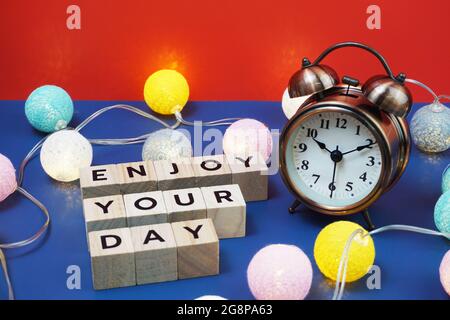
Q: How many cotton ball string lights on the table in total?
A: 14